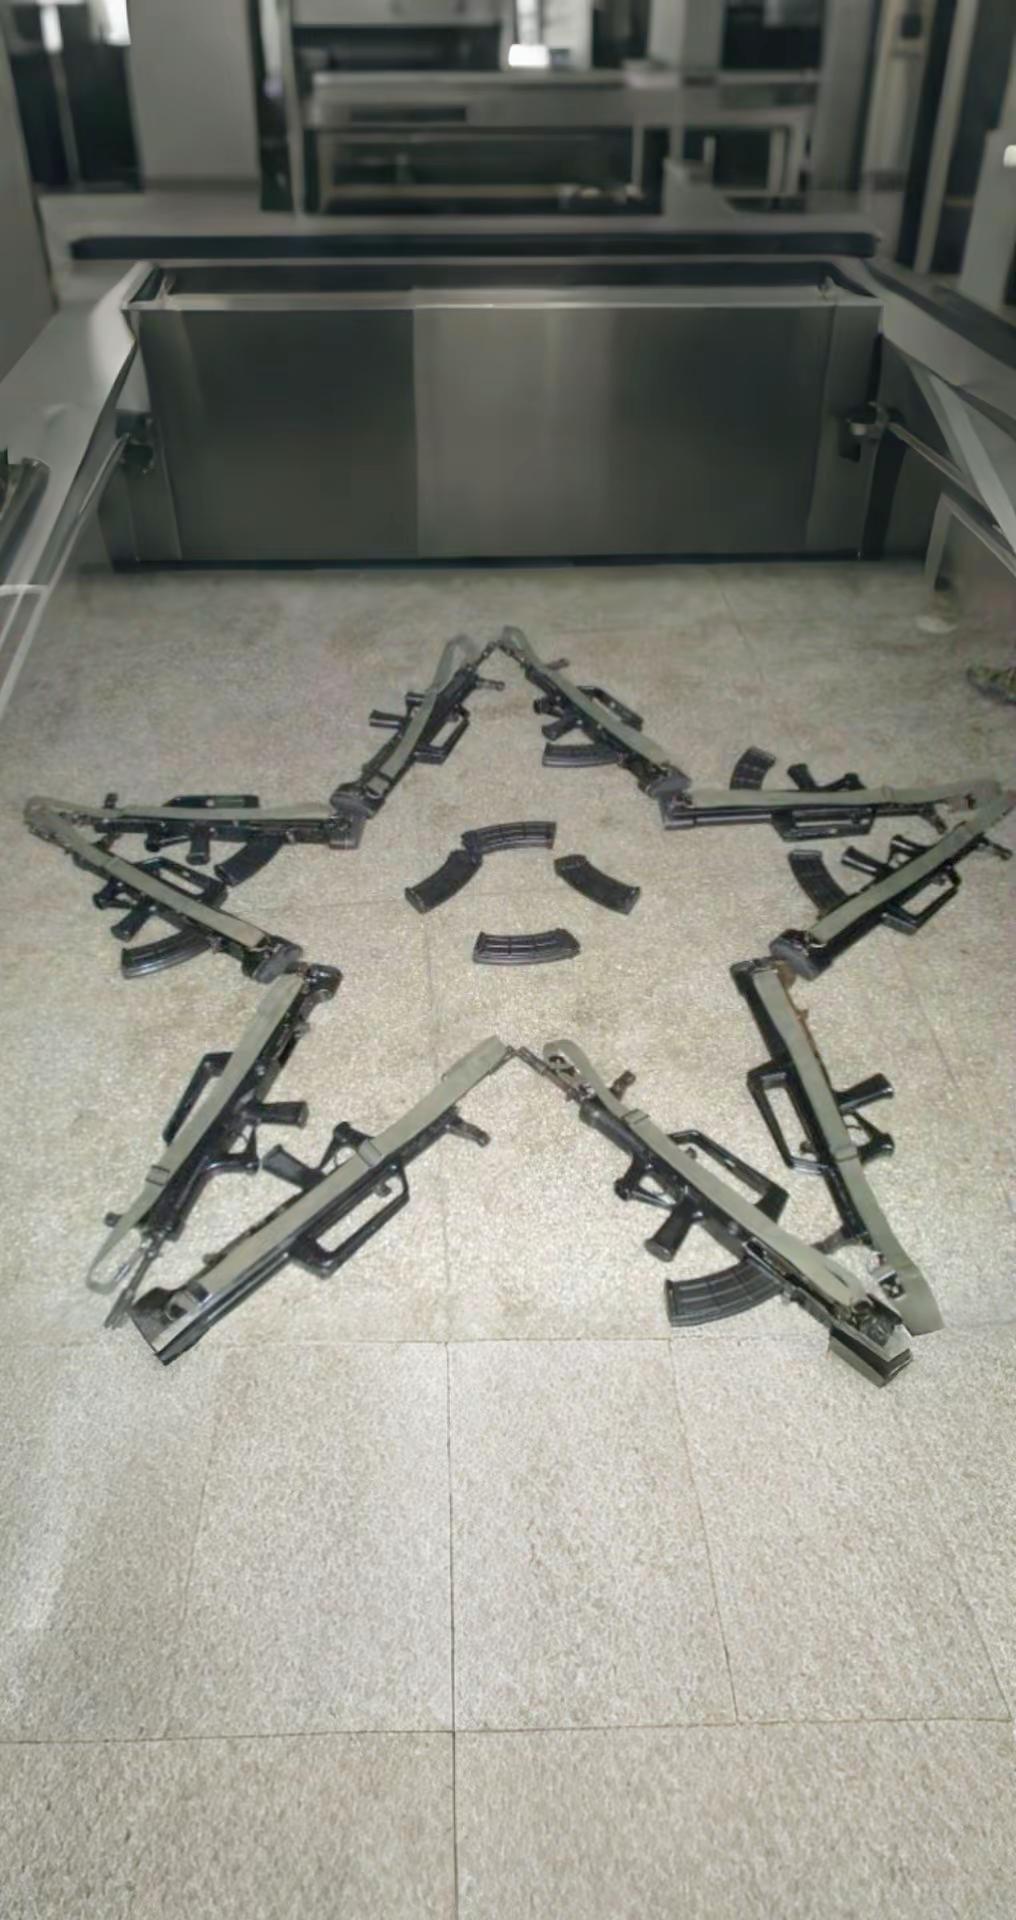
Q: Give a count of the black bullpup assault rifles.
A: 10